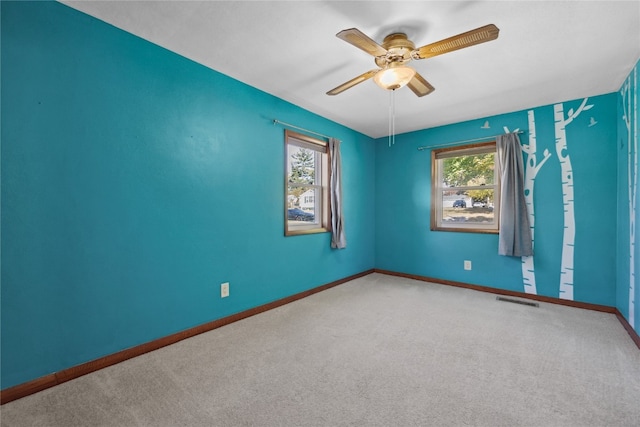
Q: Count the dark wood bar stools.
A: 0